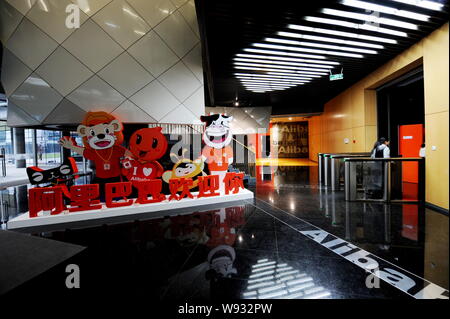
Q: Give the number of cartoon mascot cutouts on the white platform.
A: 5